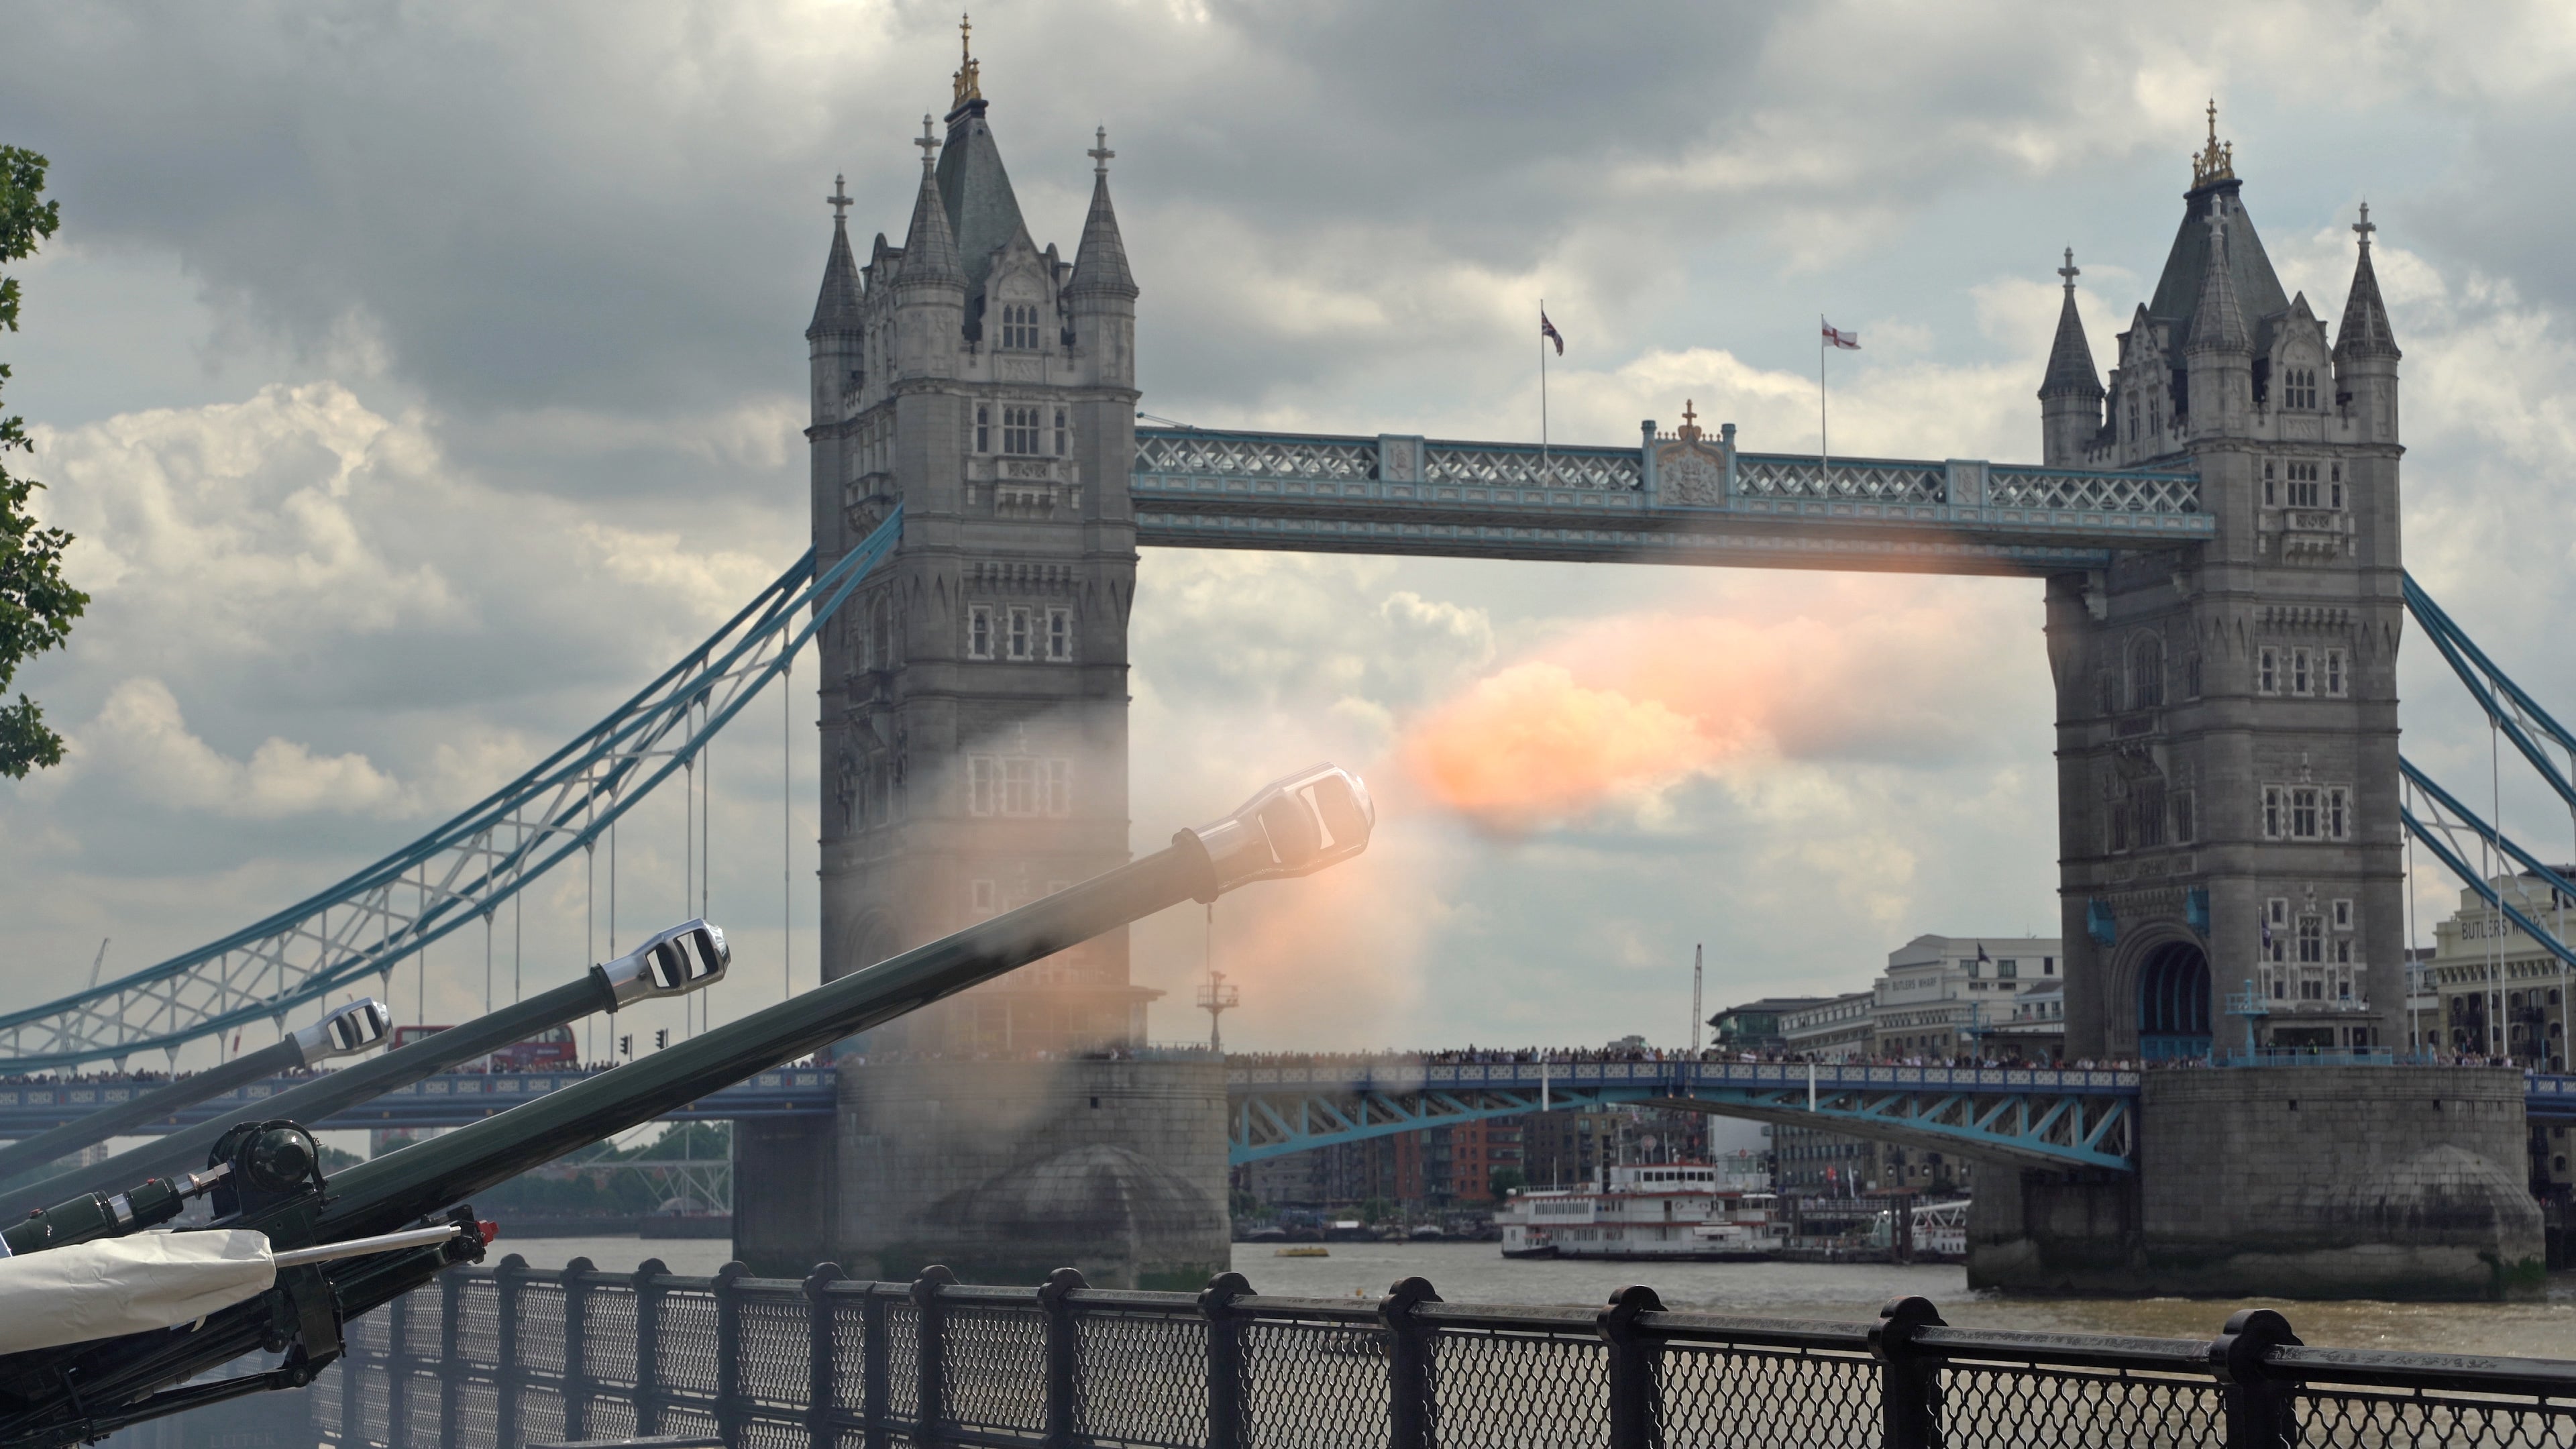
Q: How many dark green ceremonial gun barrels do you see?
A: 3